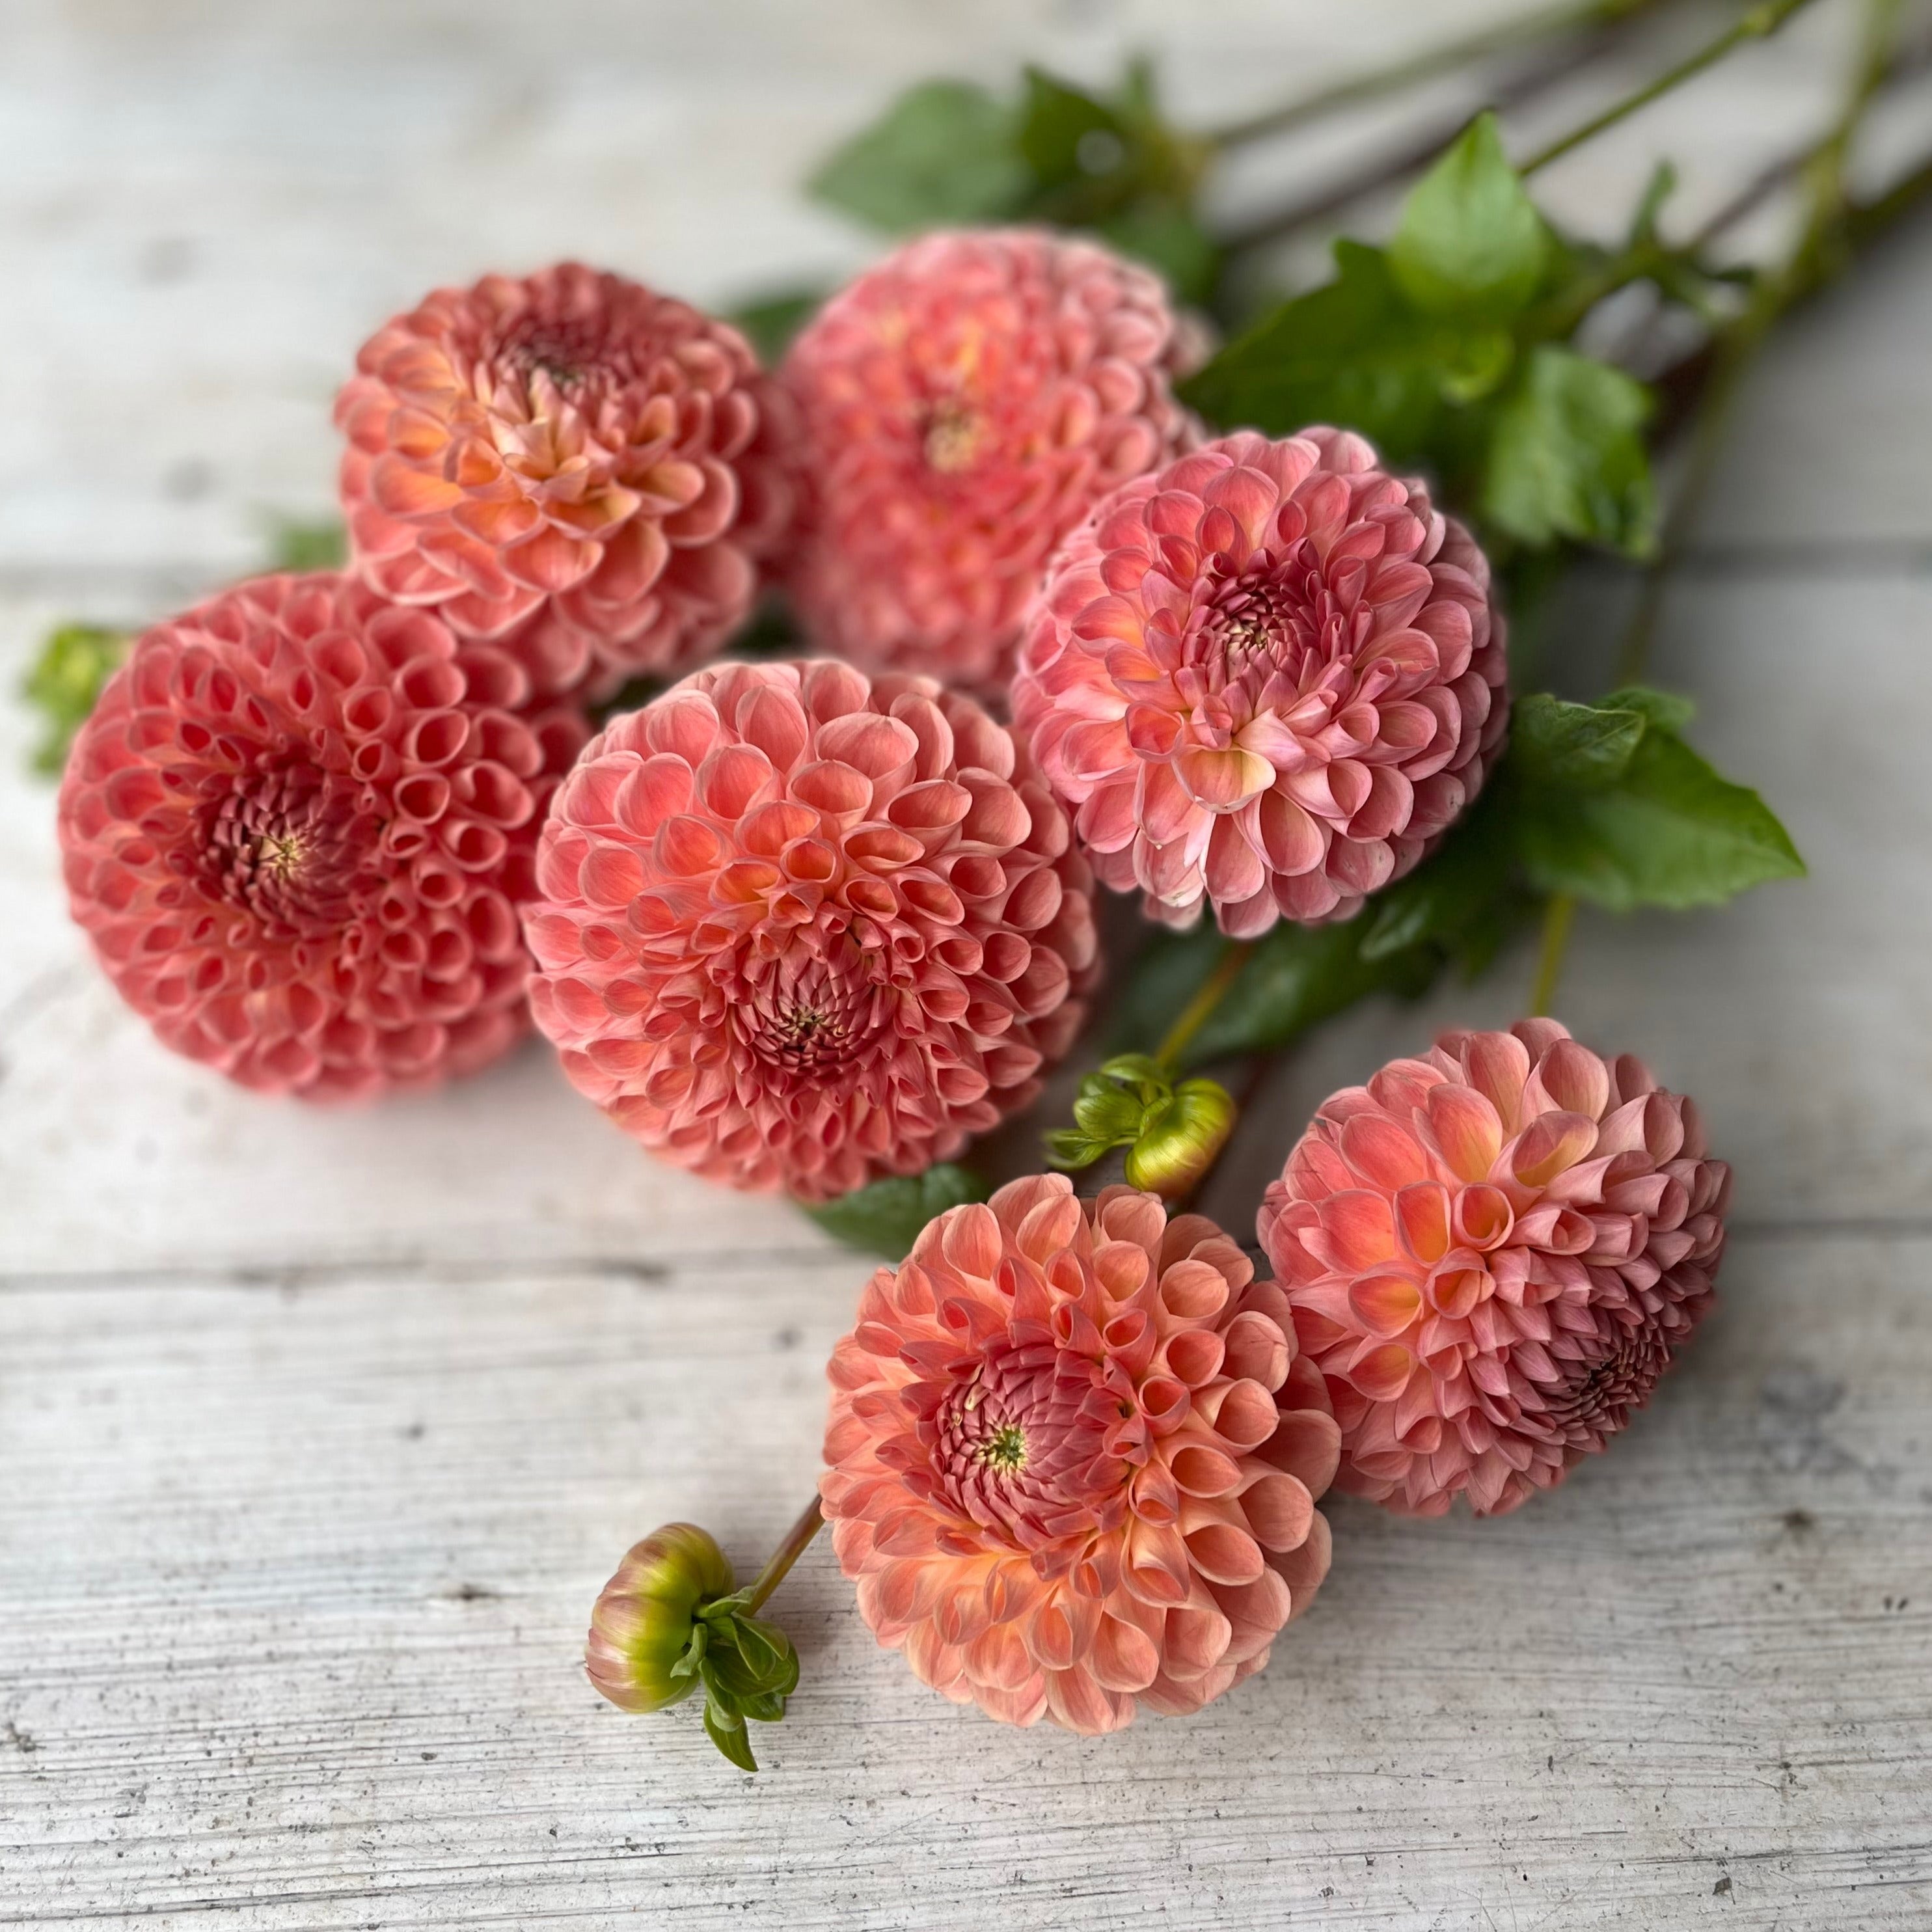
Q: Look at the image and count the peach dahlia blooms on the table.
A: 7